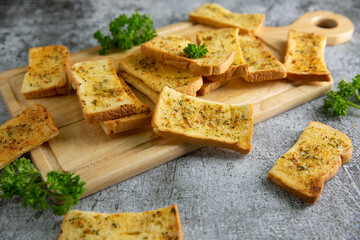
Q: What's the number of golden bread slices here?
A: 15